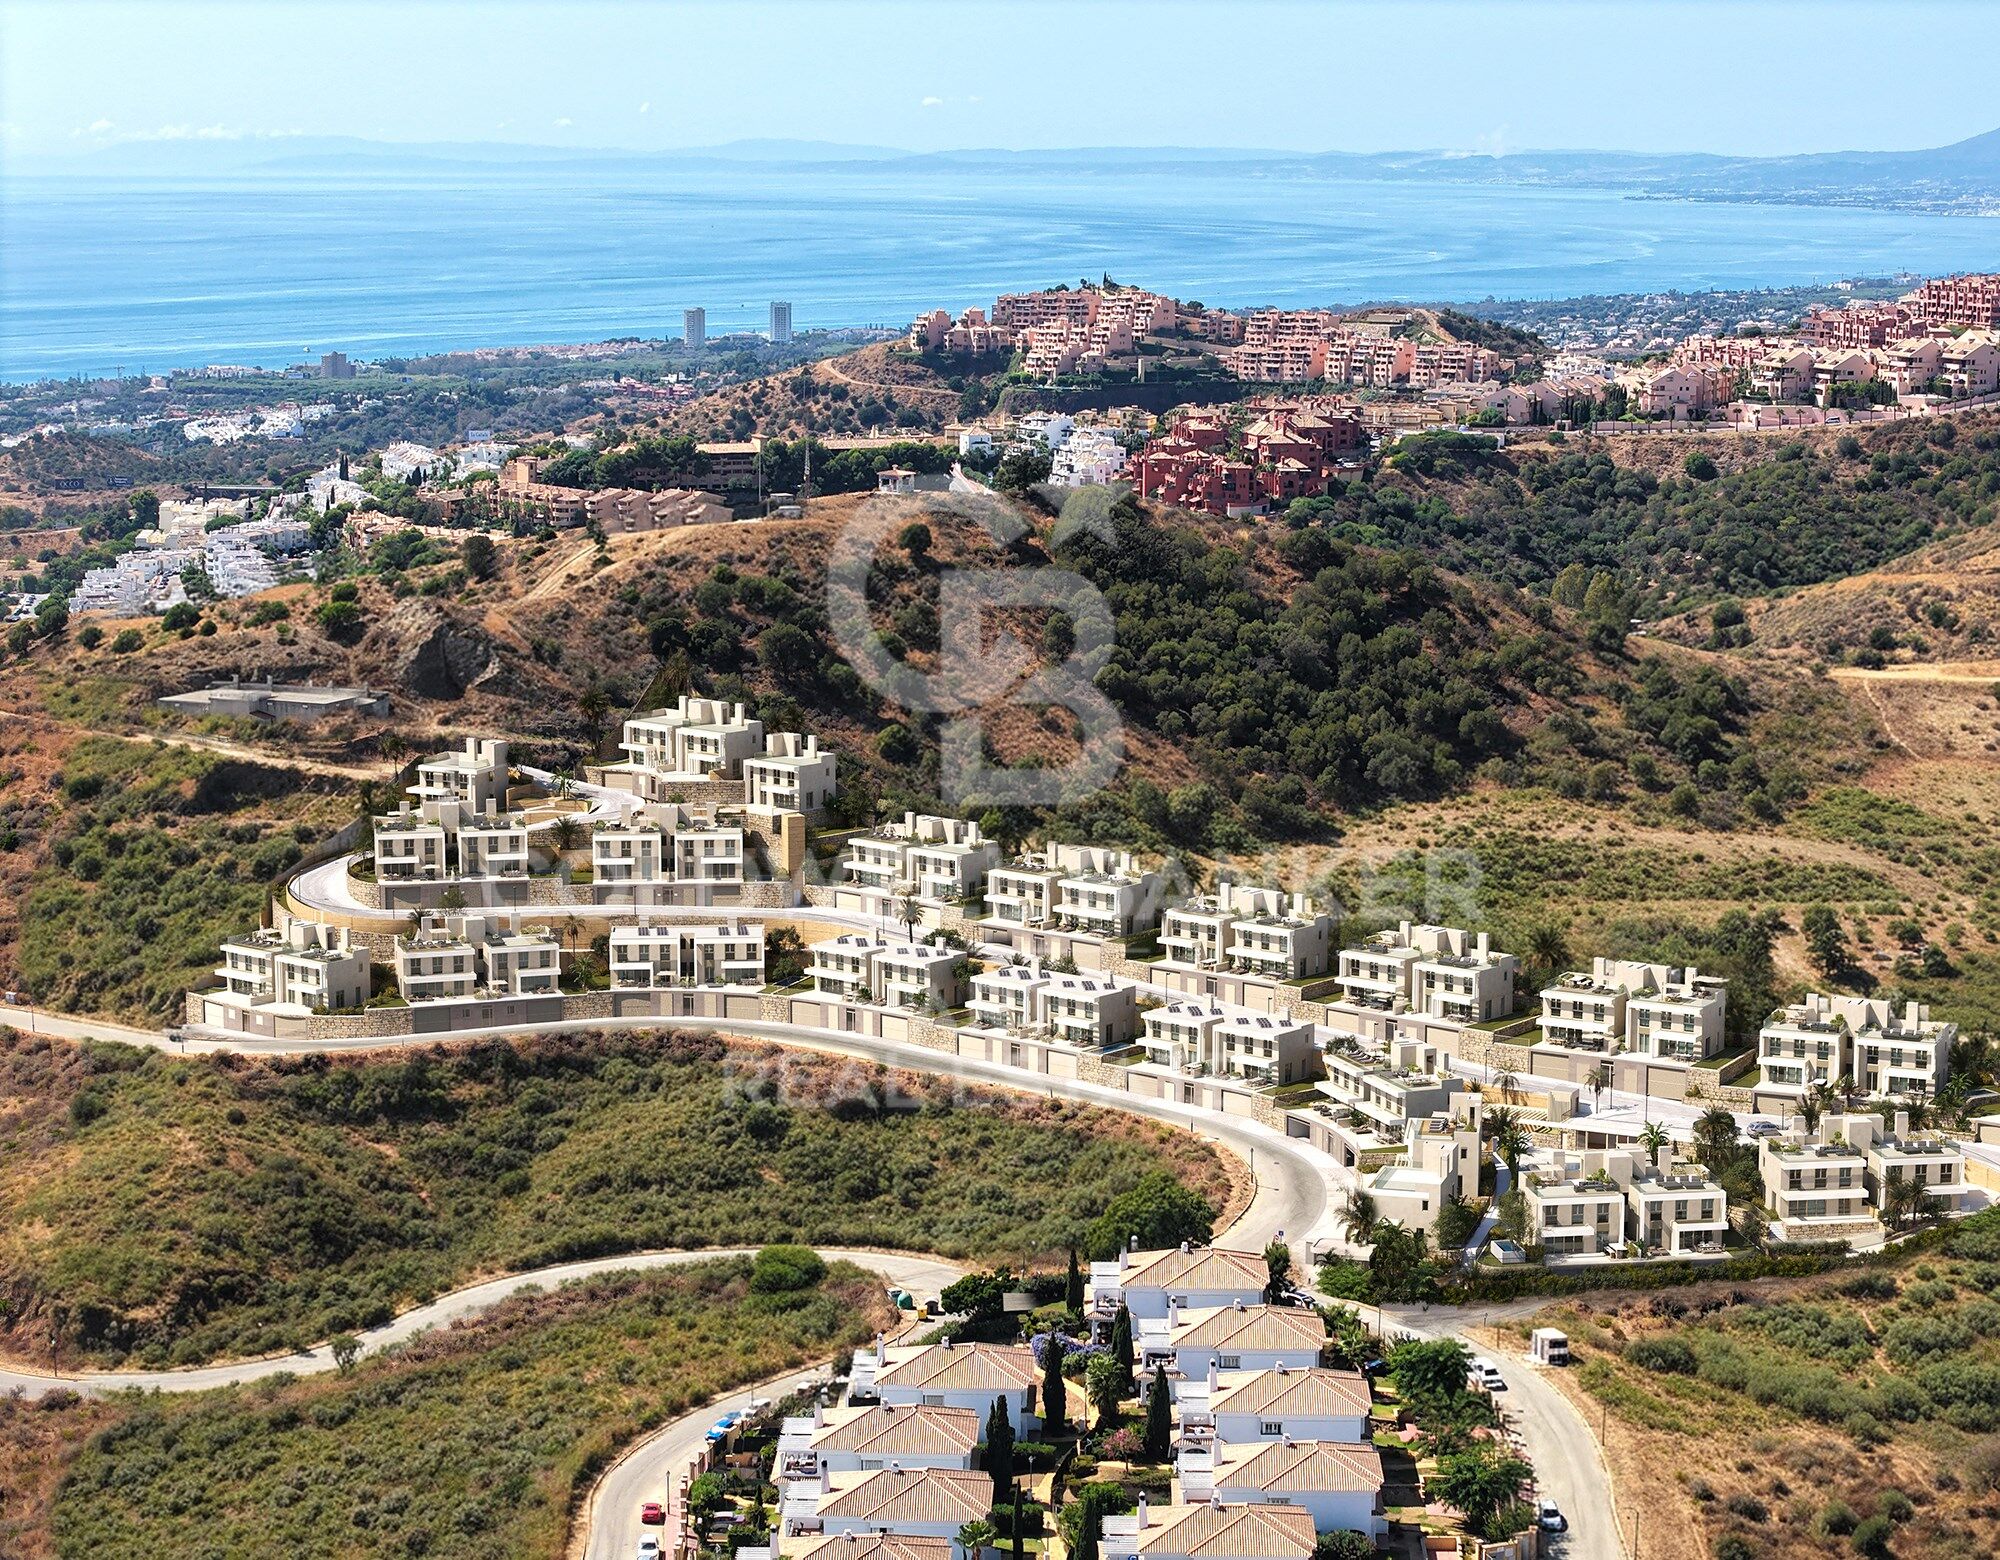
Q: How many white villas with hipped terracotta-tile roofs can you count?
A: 9